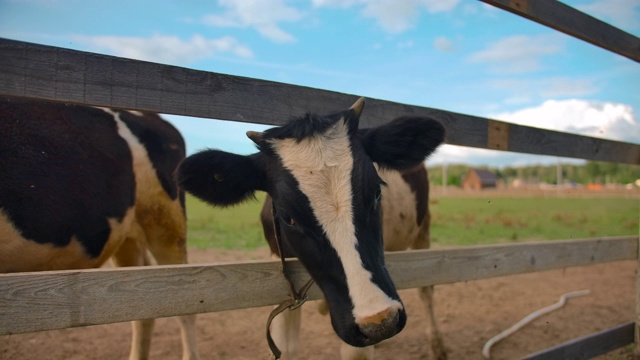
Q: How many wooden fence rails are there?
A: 4